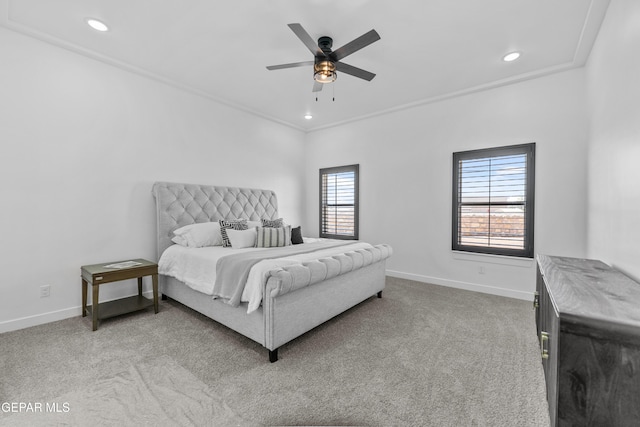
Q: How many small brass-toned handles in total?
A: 2